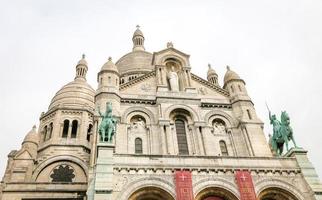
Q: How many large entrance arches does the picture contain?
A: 3